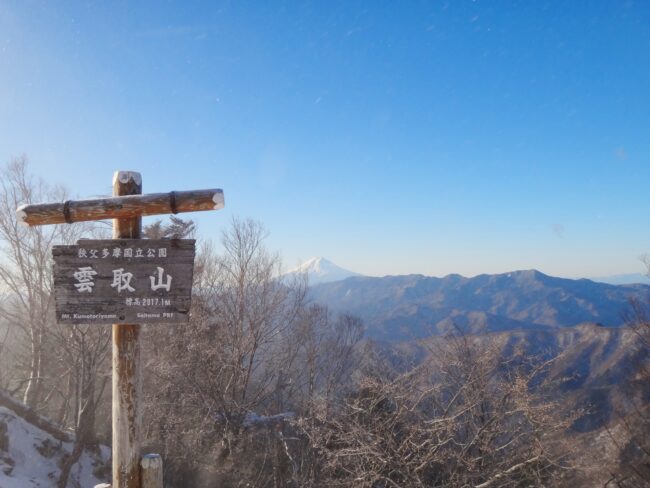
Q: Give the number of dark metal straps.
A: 2